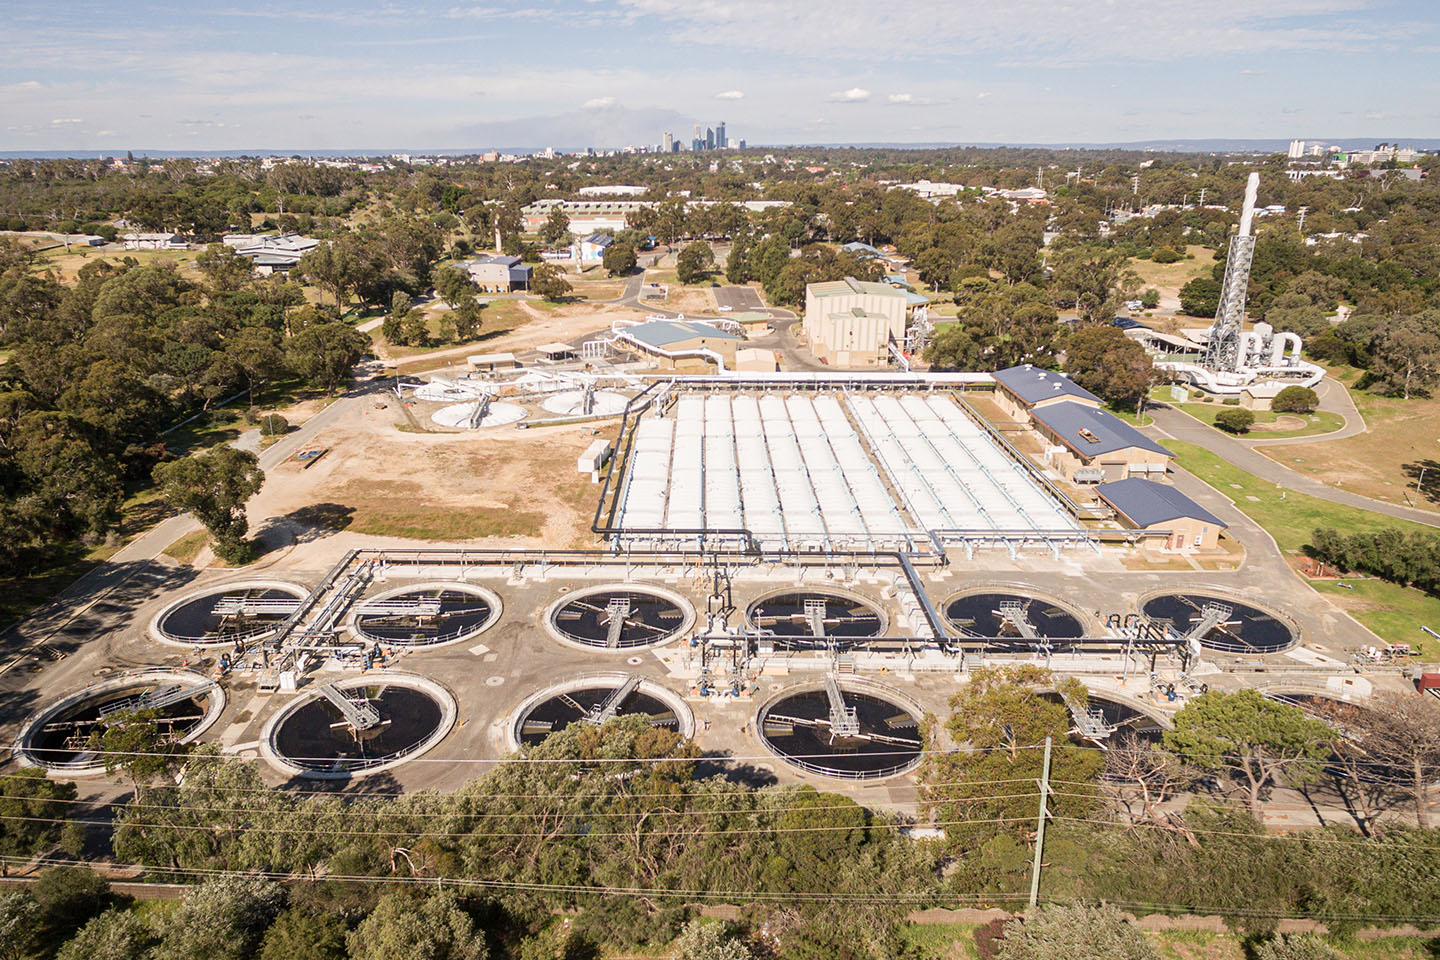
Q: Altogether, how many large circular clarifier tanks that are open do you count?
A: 12